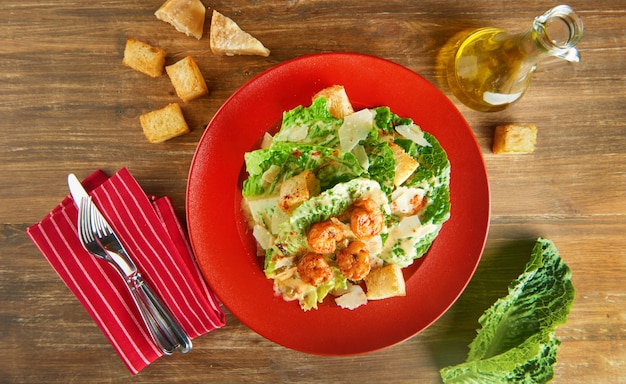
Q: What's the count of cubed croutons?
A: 8